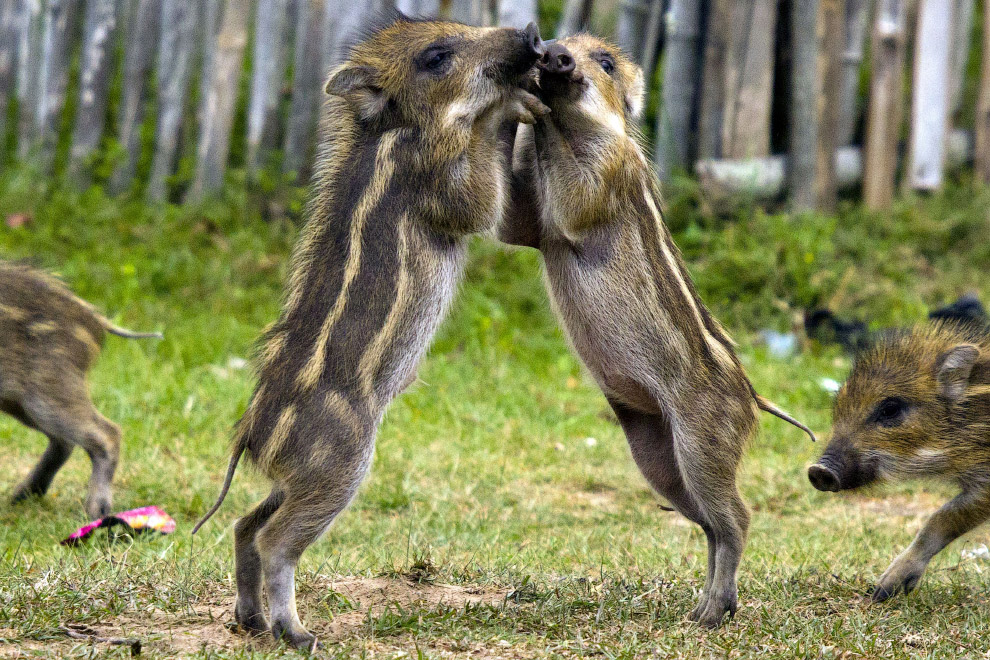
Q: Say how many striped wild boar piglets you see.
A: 4